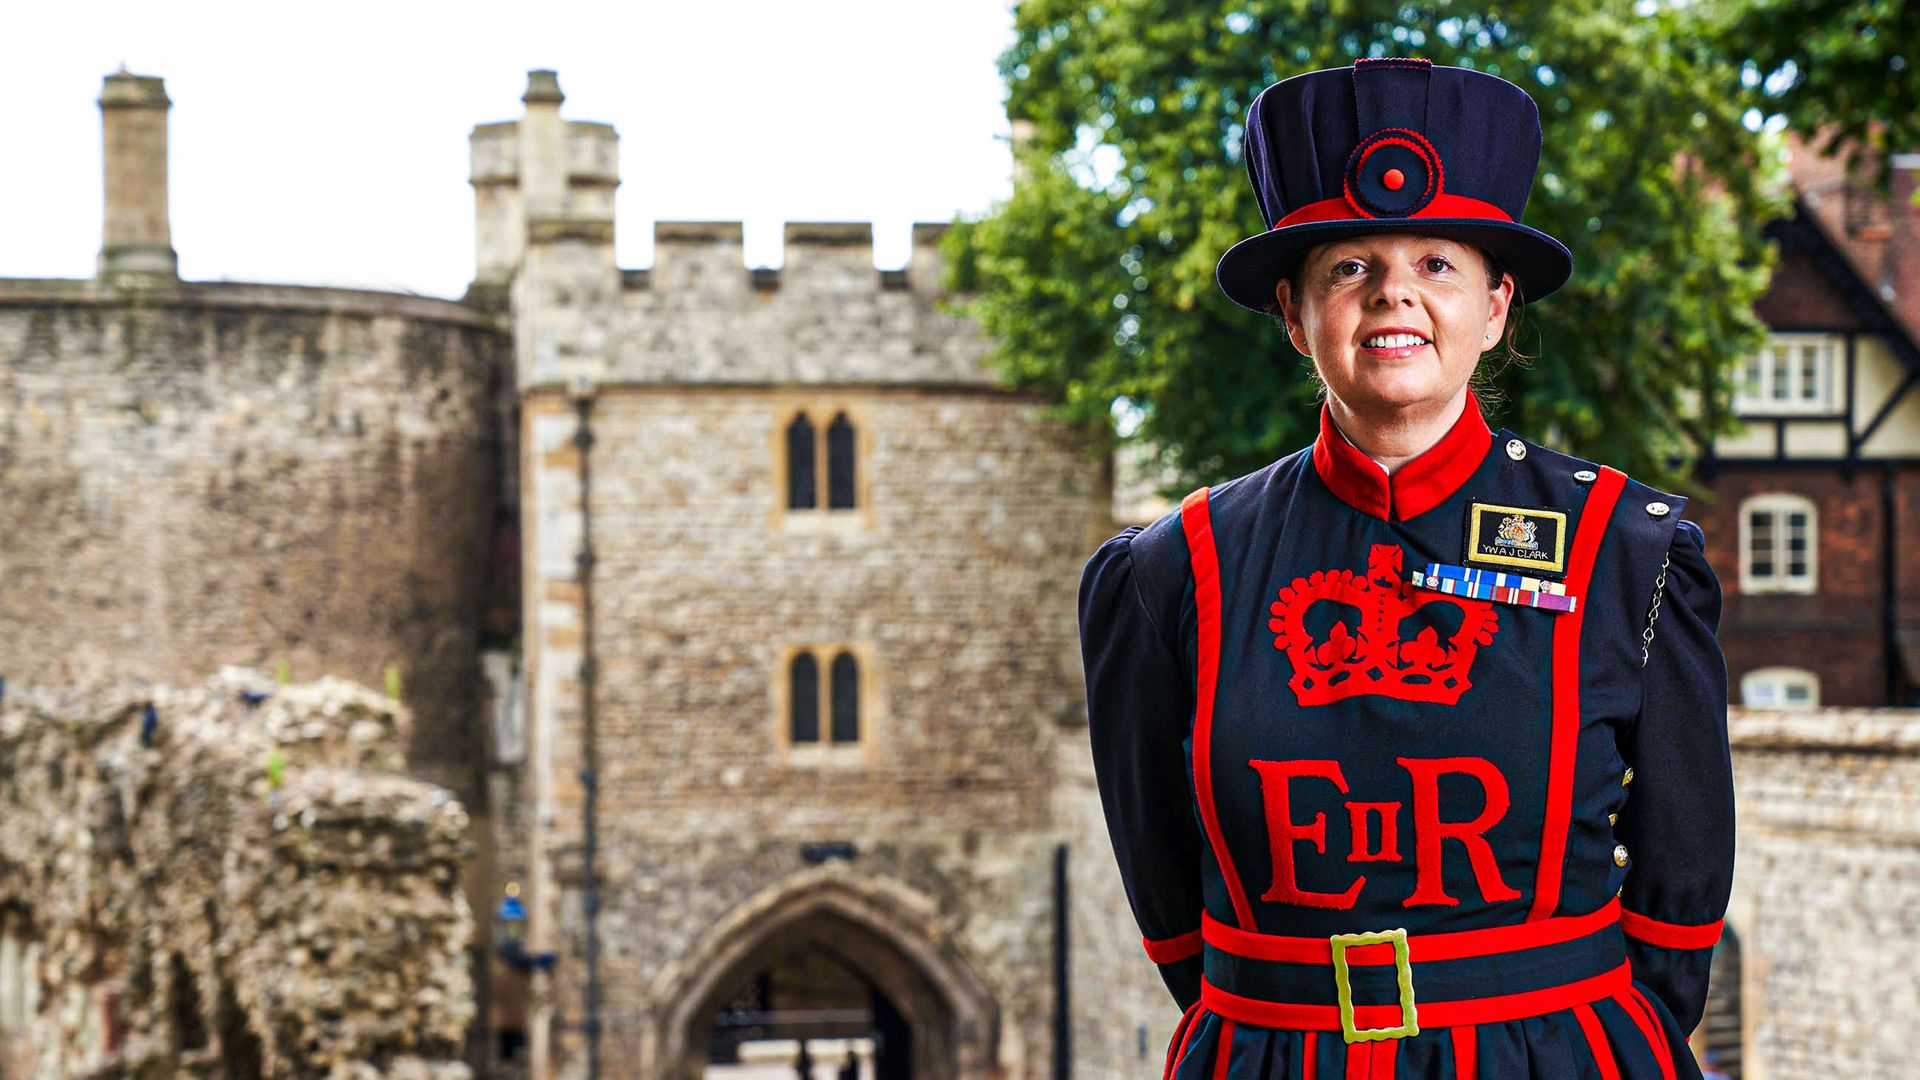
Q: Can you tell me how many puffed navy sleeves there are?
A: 2